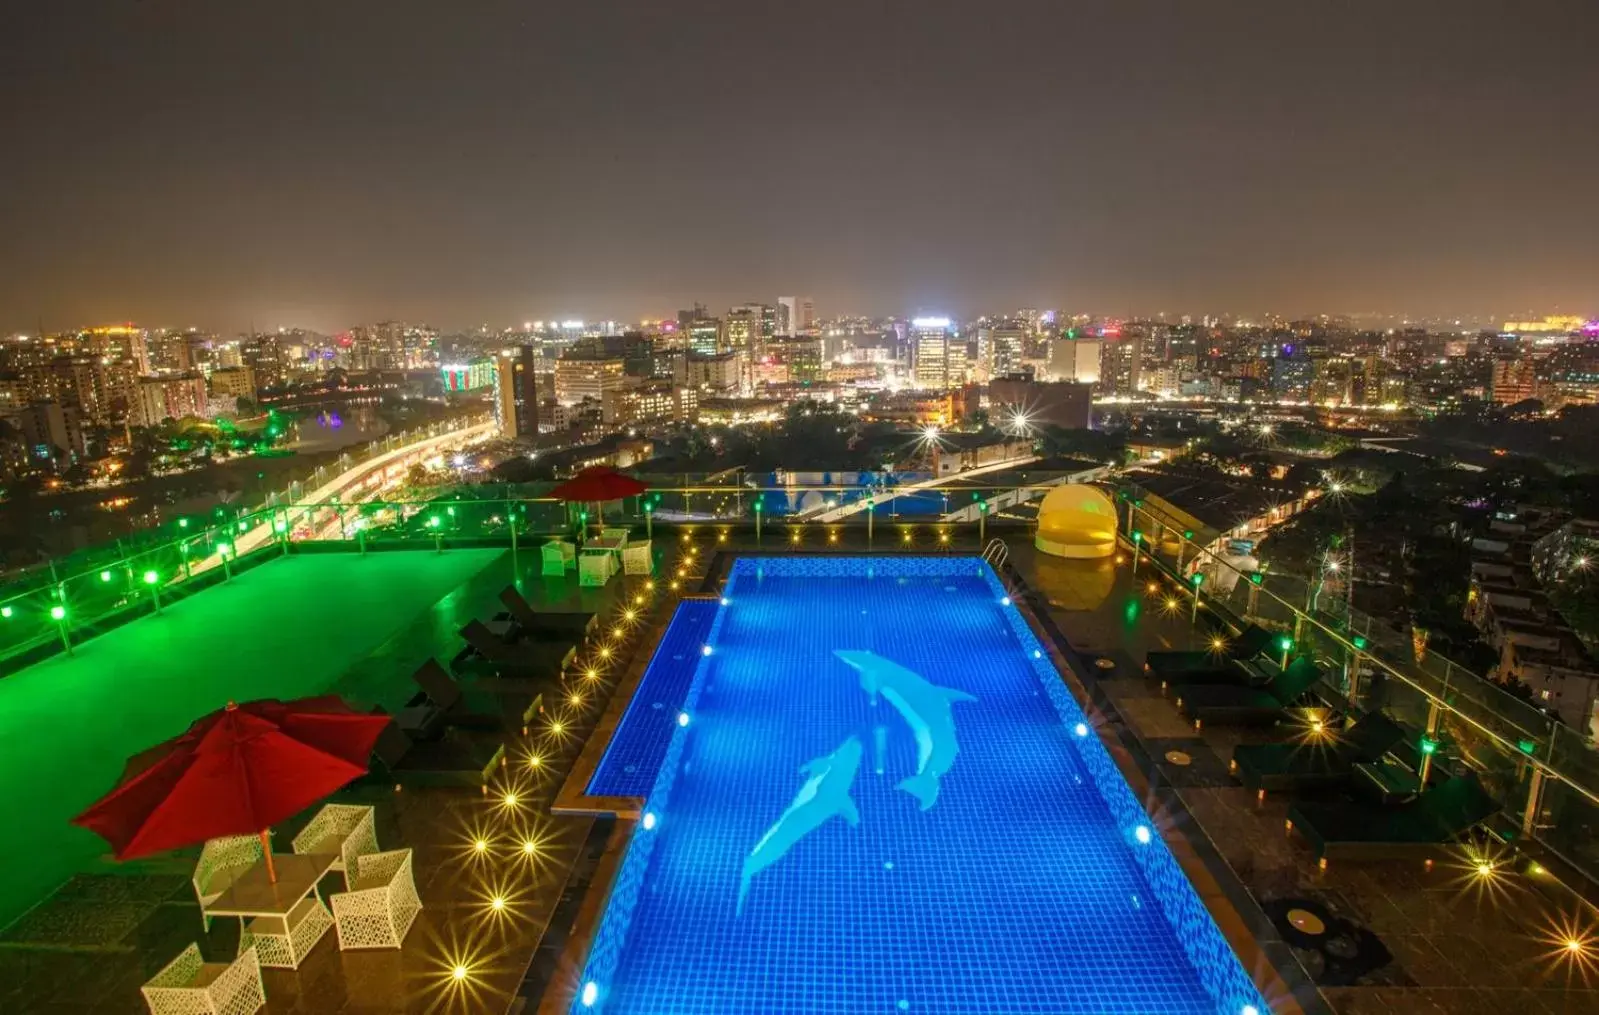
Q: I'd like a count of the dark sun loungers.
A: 8